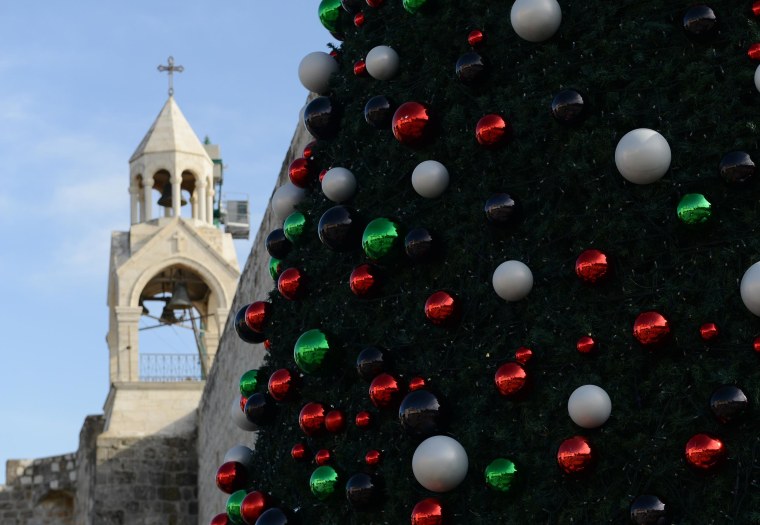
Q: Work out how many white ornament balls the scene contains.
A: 14